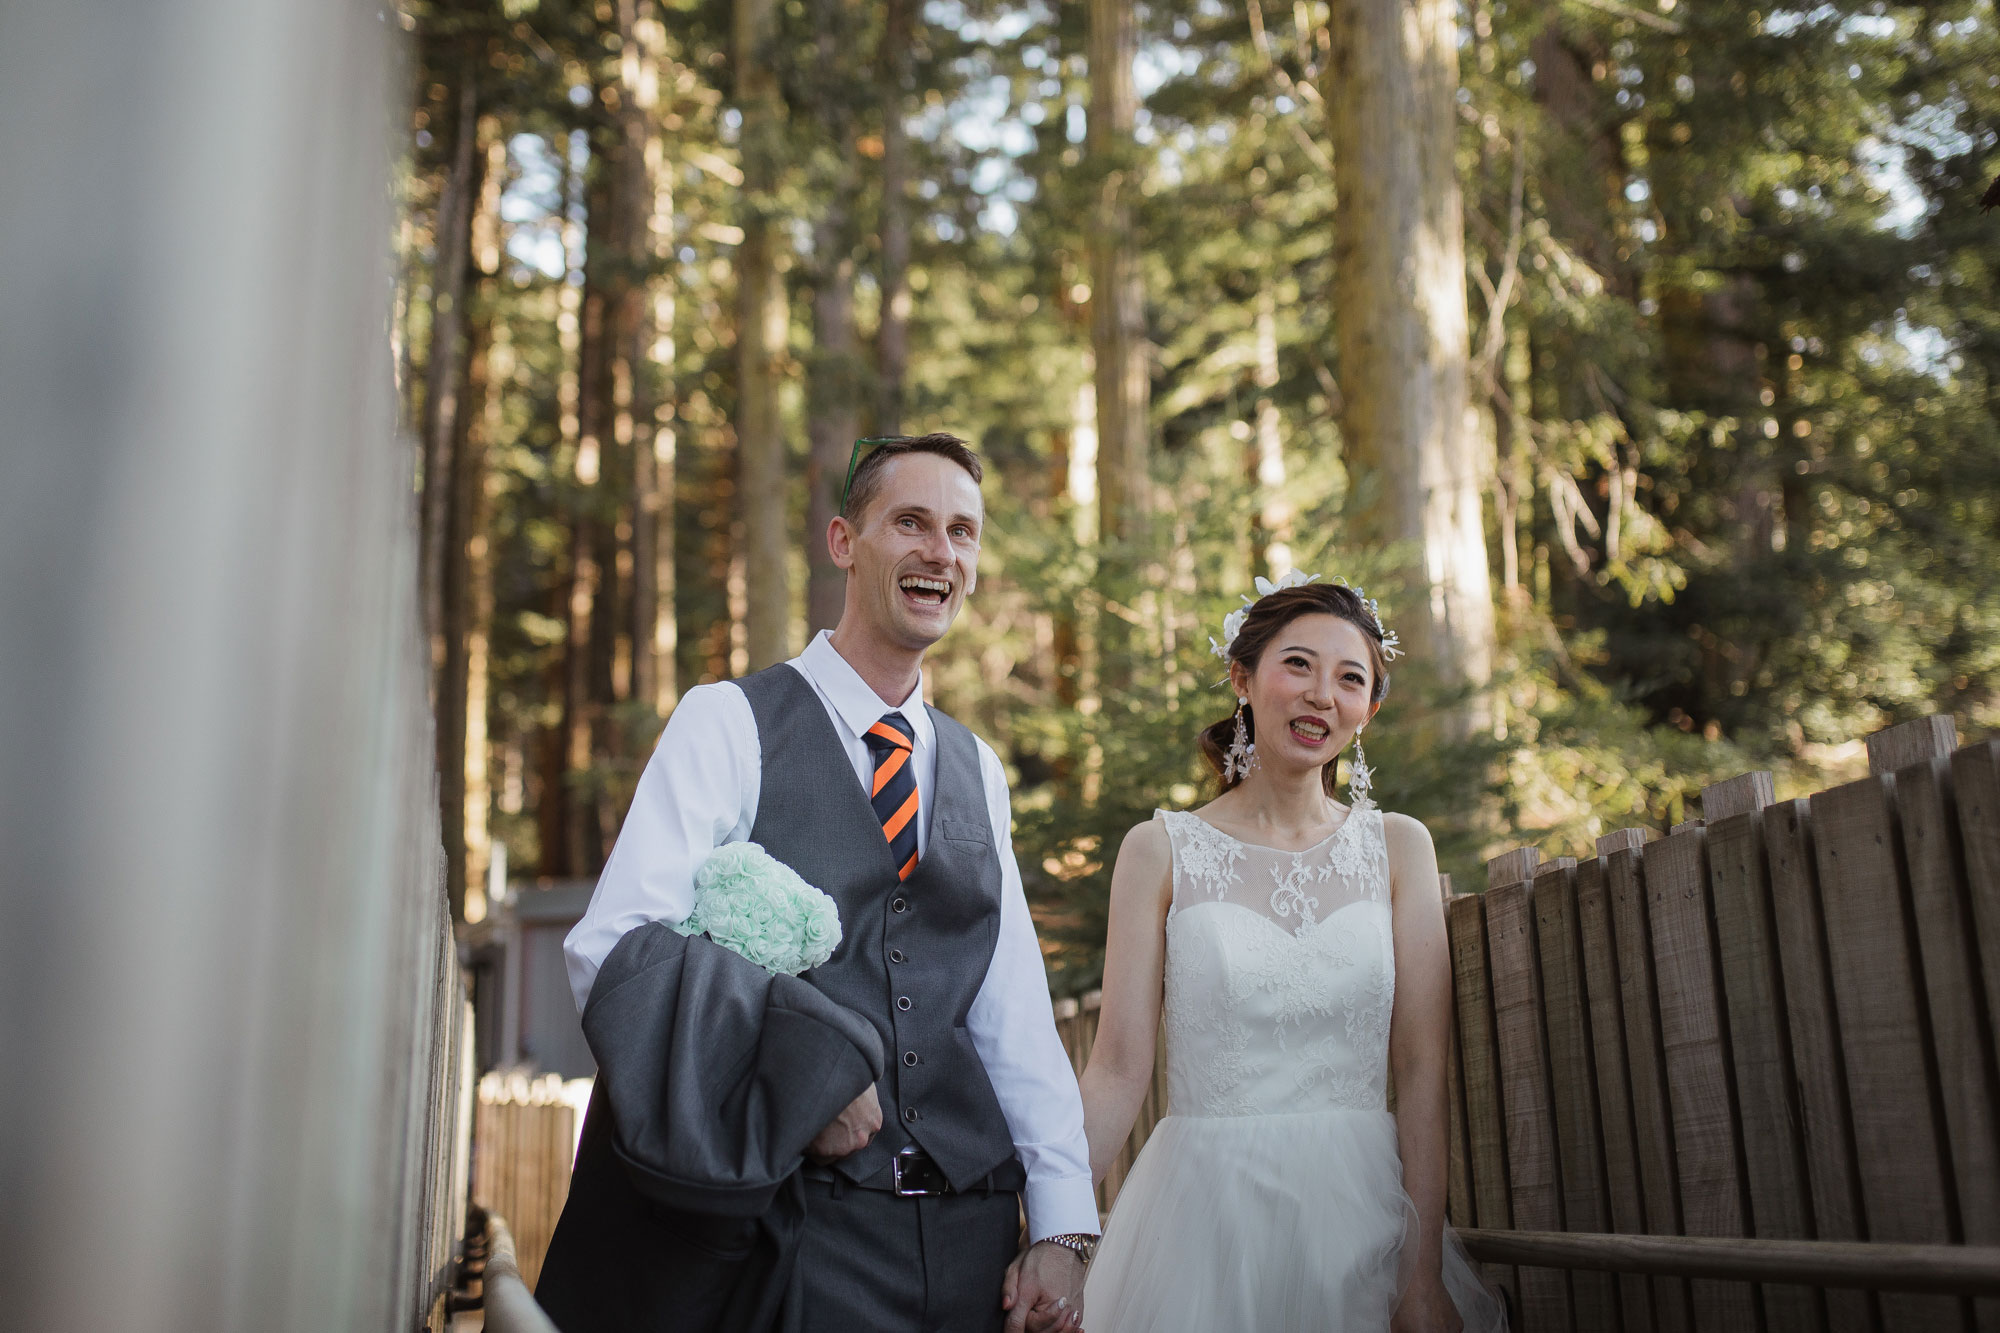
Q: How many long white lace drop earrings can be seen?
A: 2